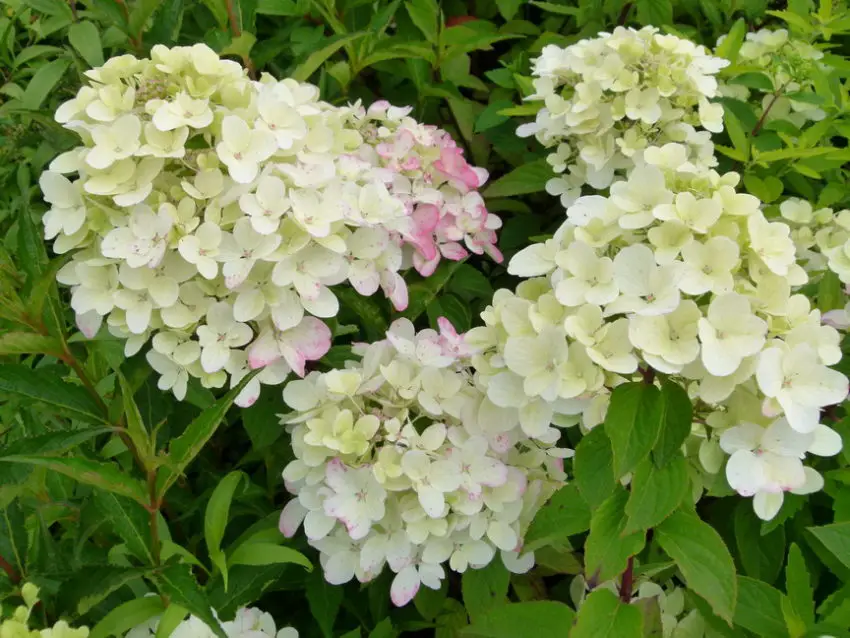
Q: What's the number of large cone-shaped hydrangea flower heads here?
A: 4